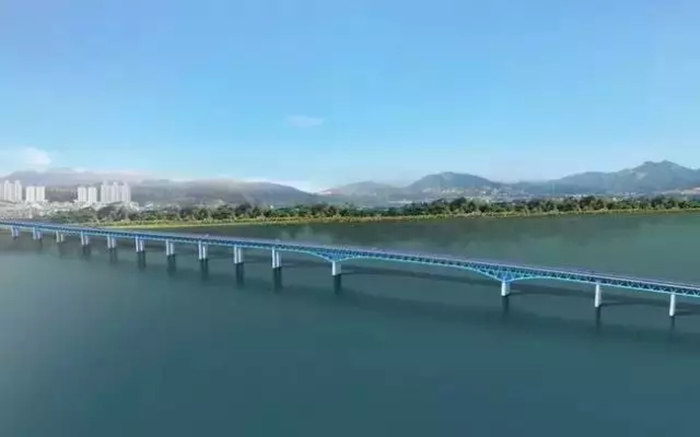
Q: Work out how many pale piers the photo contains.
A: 14